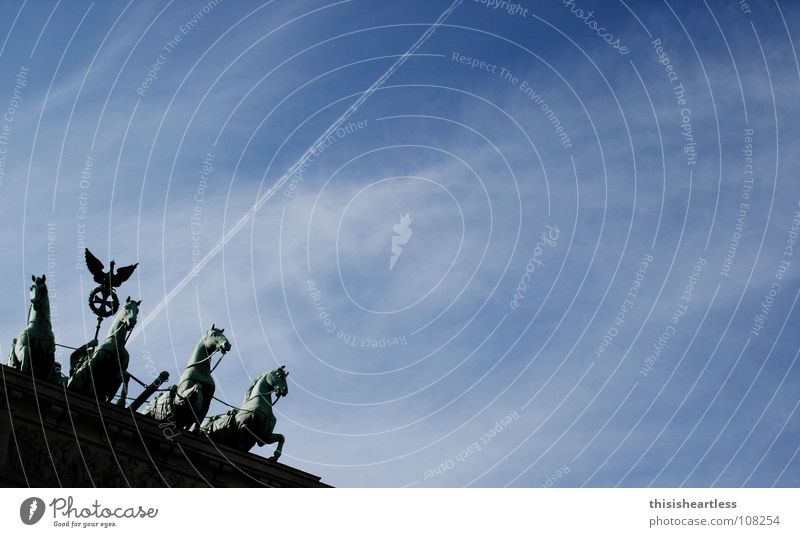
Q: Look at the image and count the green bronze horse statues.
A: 4